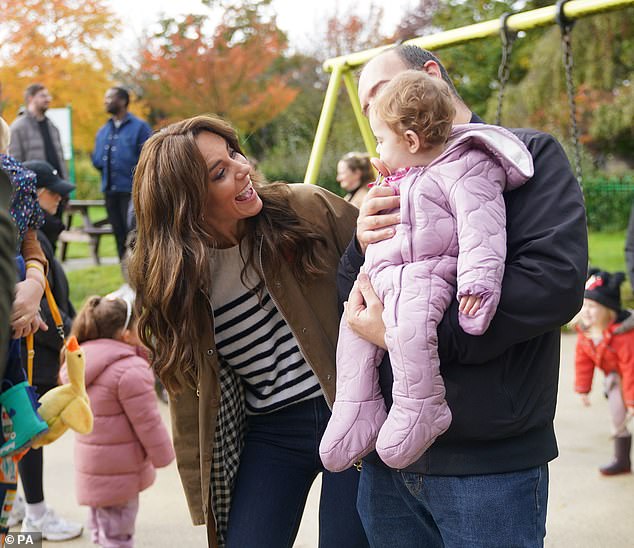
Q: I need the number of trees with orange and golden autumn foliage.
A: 2